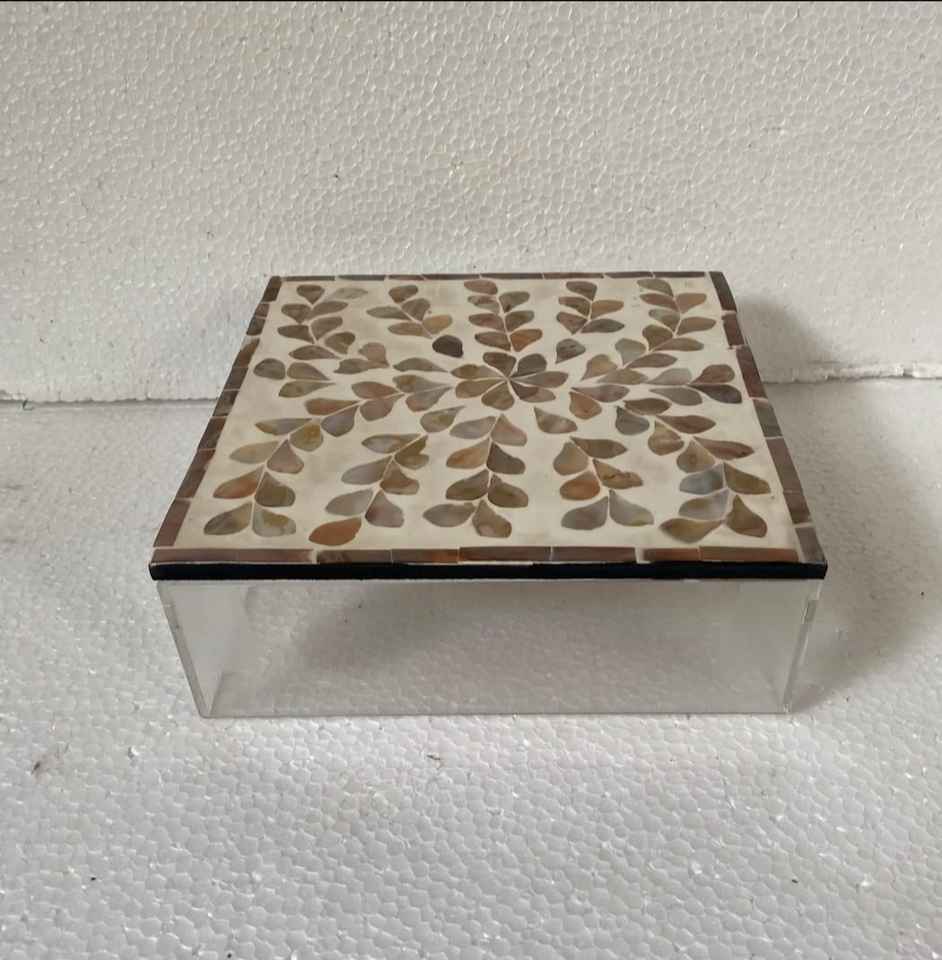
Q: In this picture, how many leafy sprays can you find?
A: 12